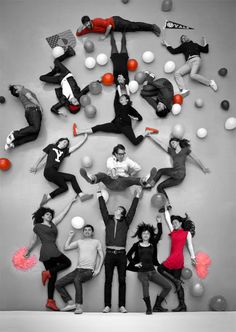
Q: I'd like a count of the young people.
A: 15